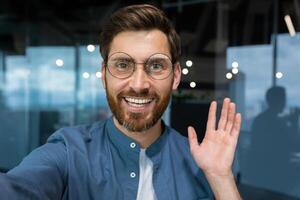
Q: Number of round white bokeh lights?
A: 11